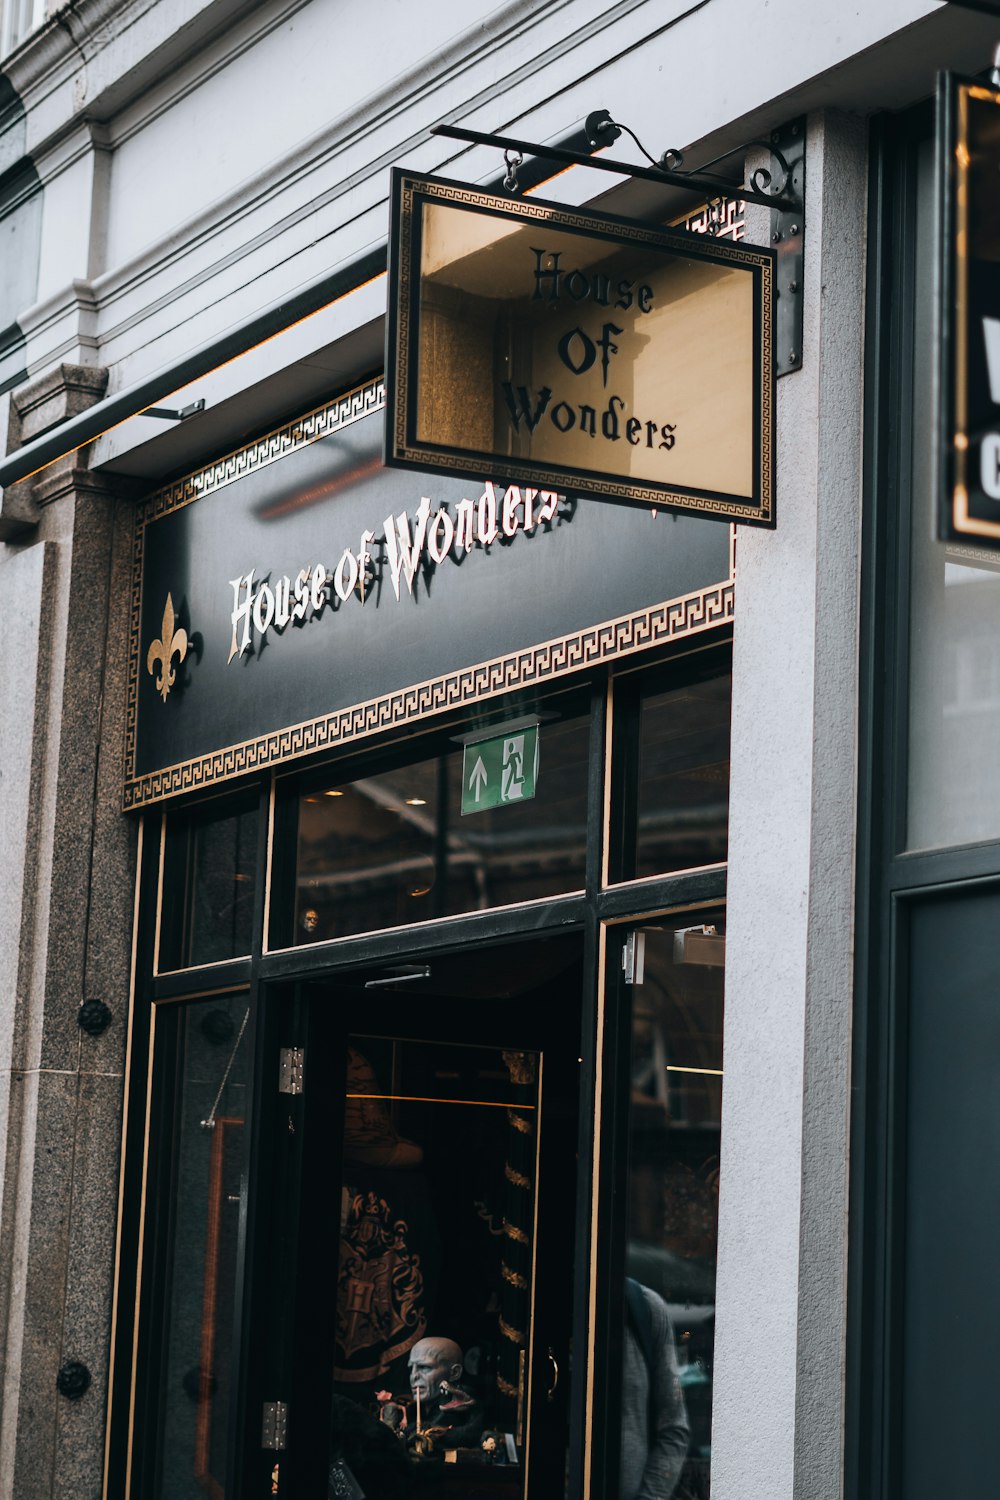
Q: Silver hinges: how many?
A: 2